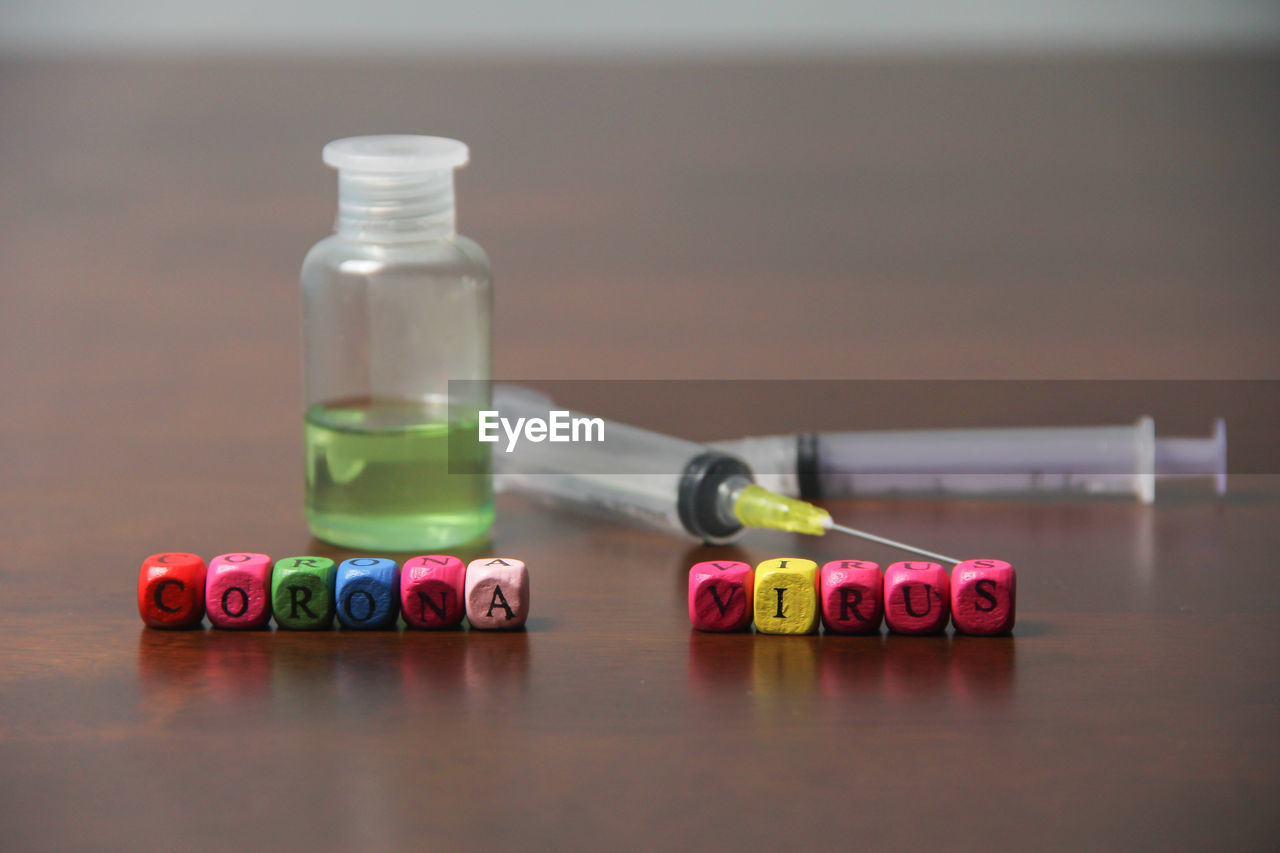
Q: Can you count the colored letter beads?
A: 11